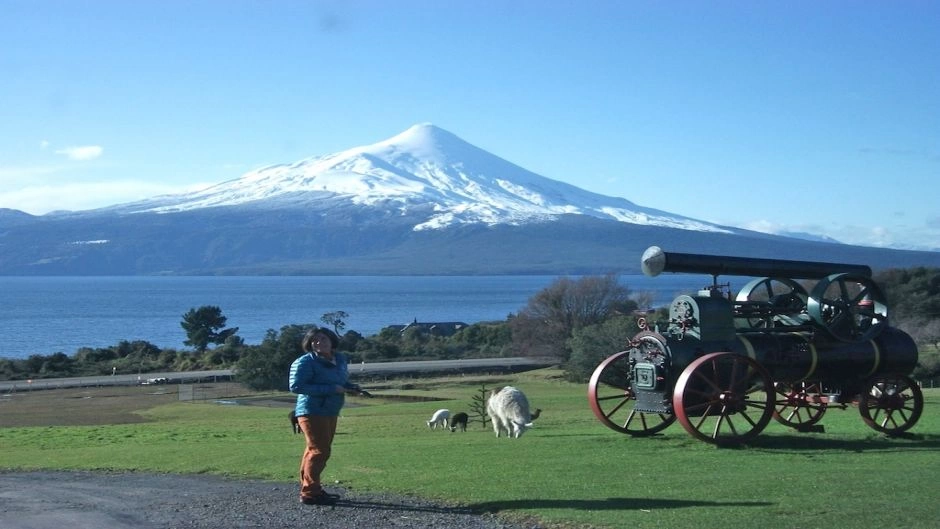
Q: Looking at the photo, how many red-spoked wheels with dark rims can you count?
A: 4